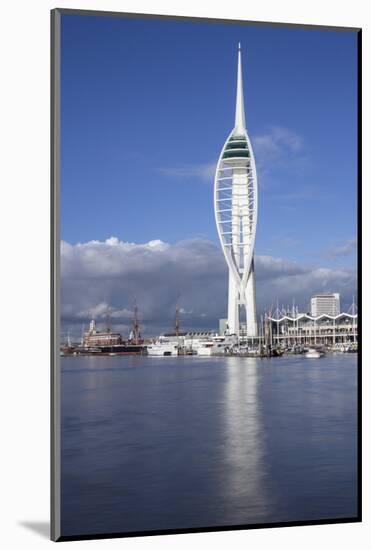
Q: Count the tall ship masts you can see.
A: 3